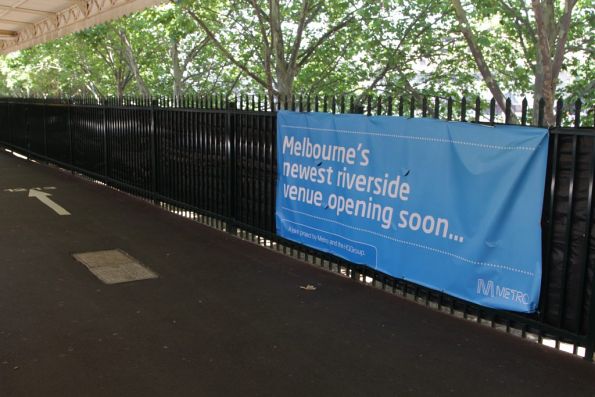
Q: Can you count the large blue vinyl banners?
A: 1